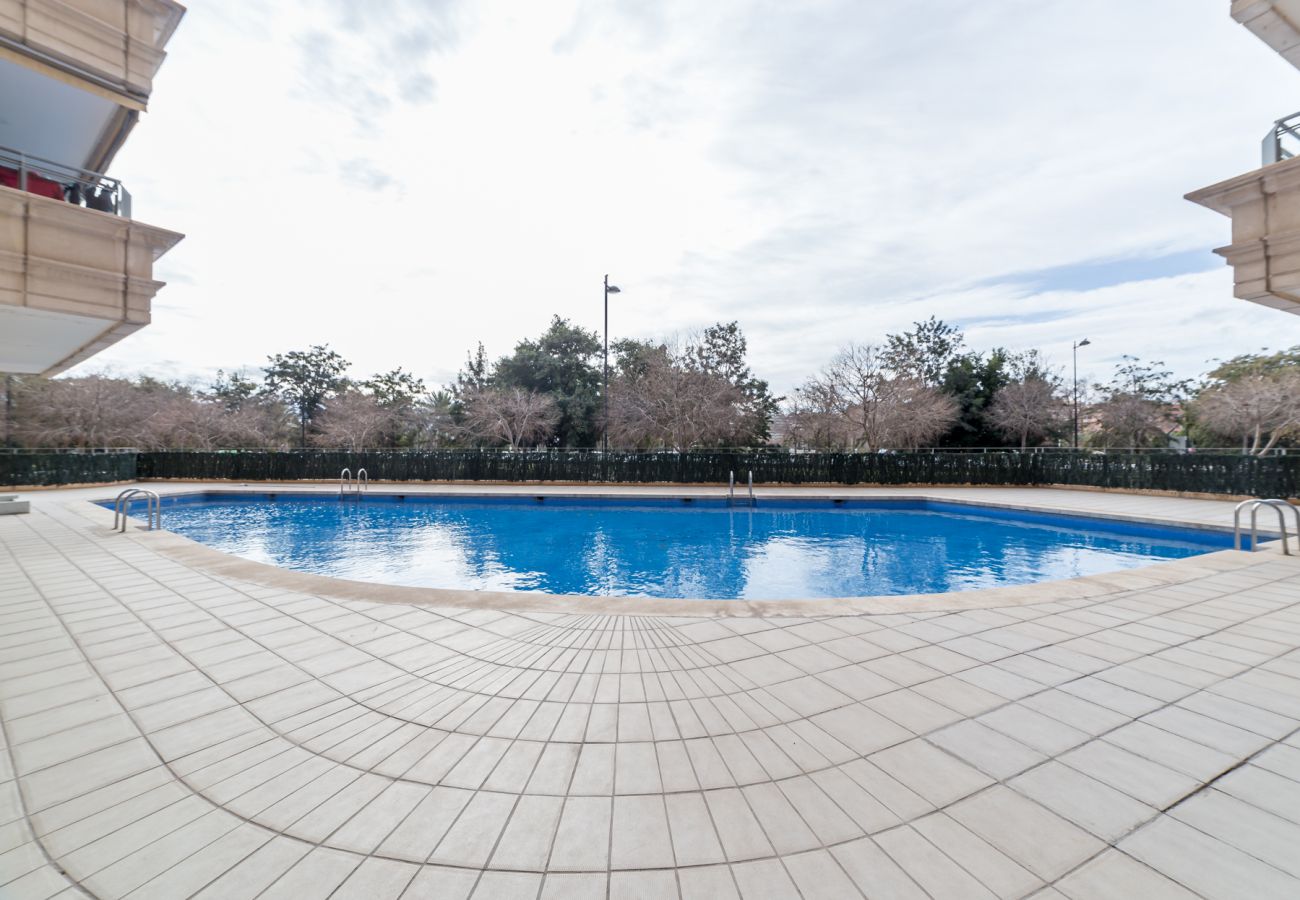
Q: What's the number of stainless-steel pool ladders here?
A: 4